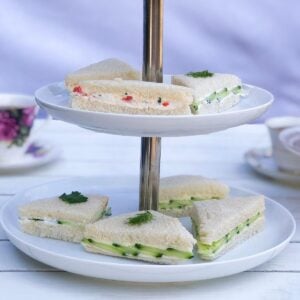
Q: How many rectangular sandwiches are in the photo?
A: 1